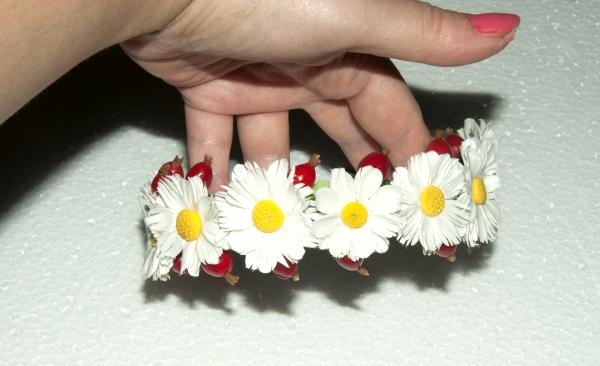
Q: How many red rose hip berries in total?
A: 12